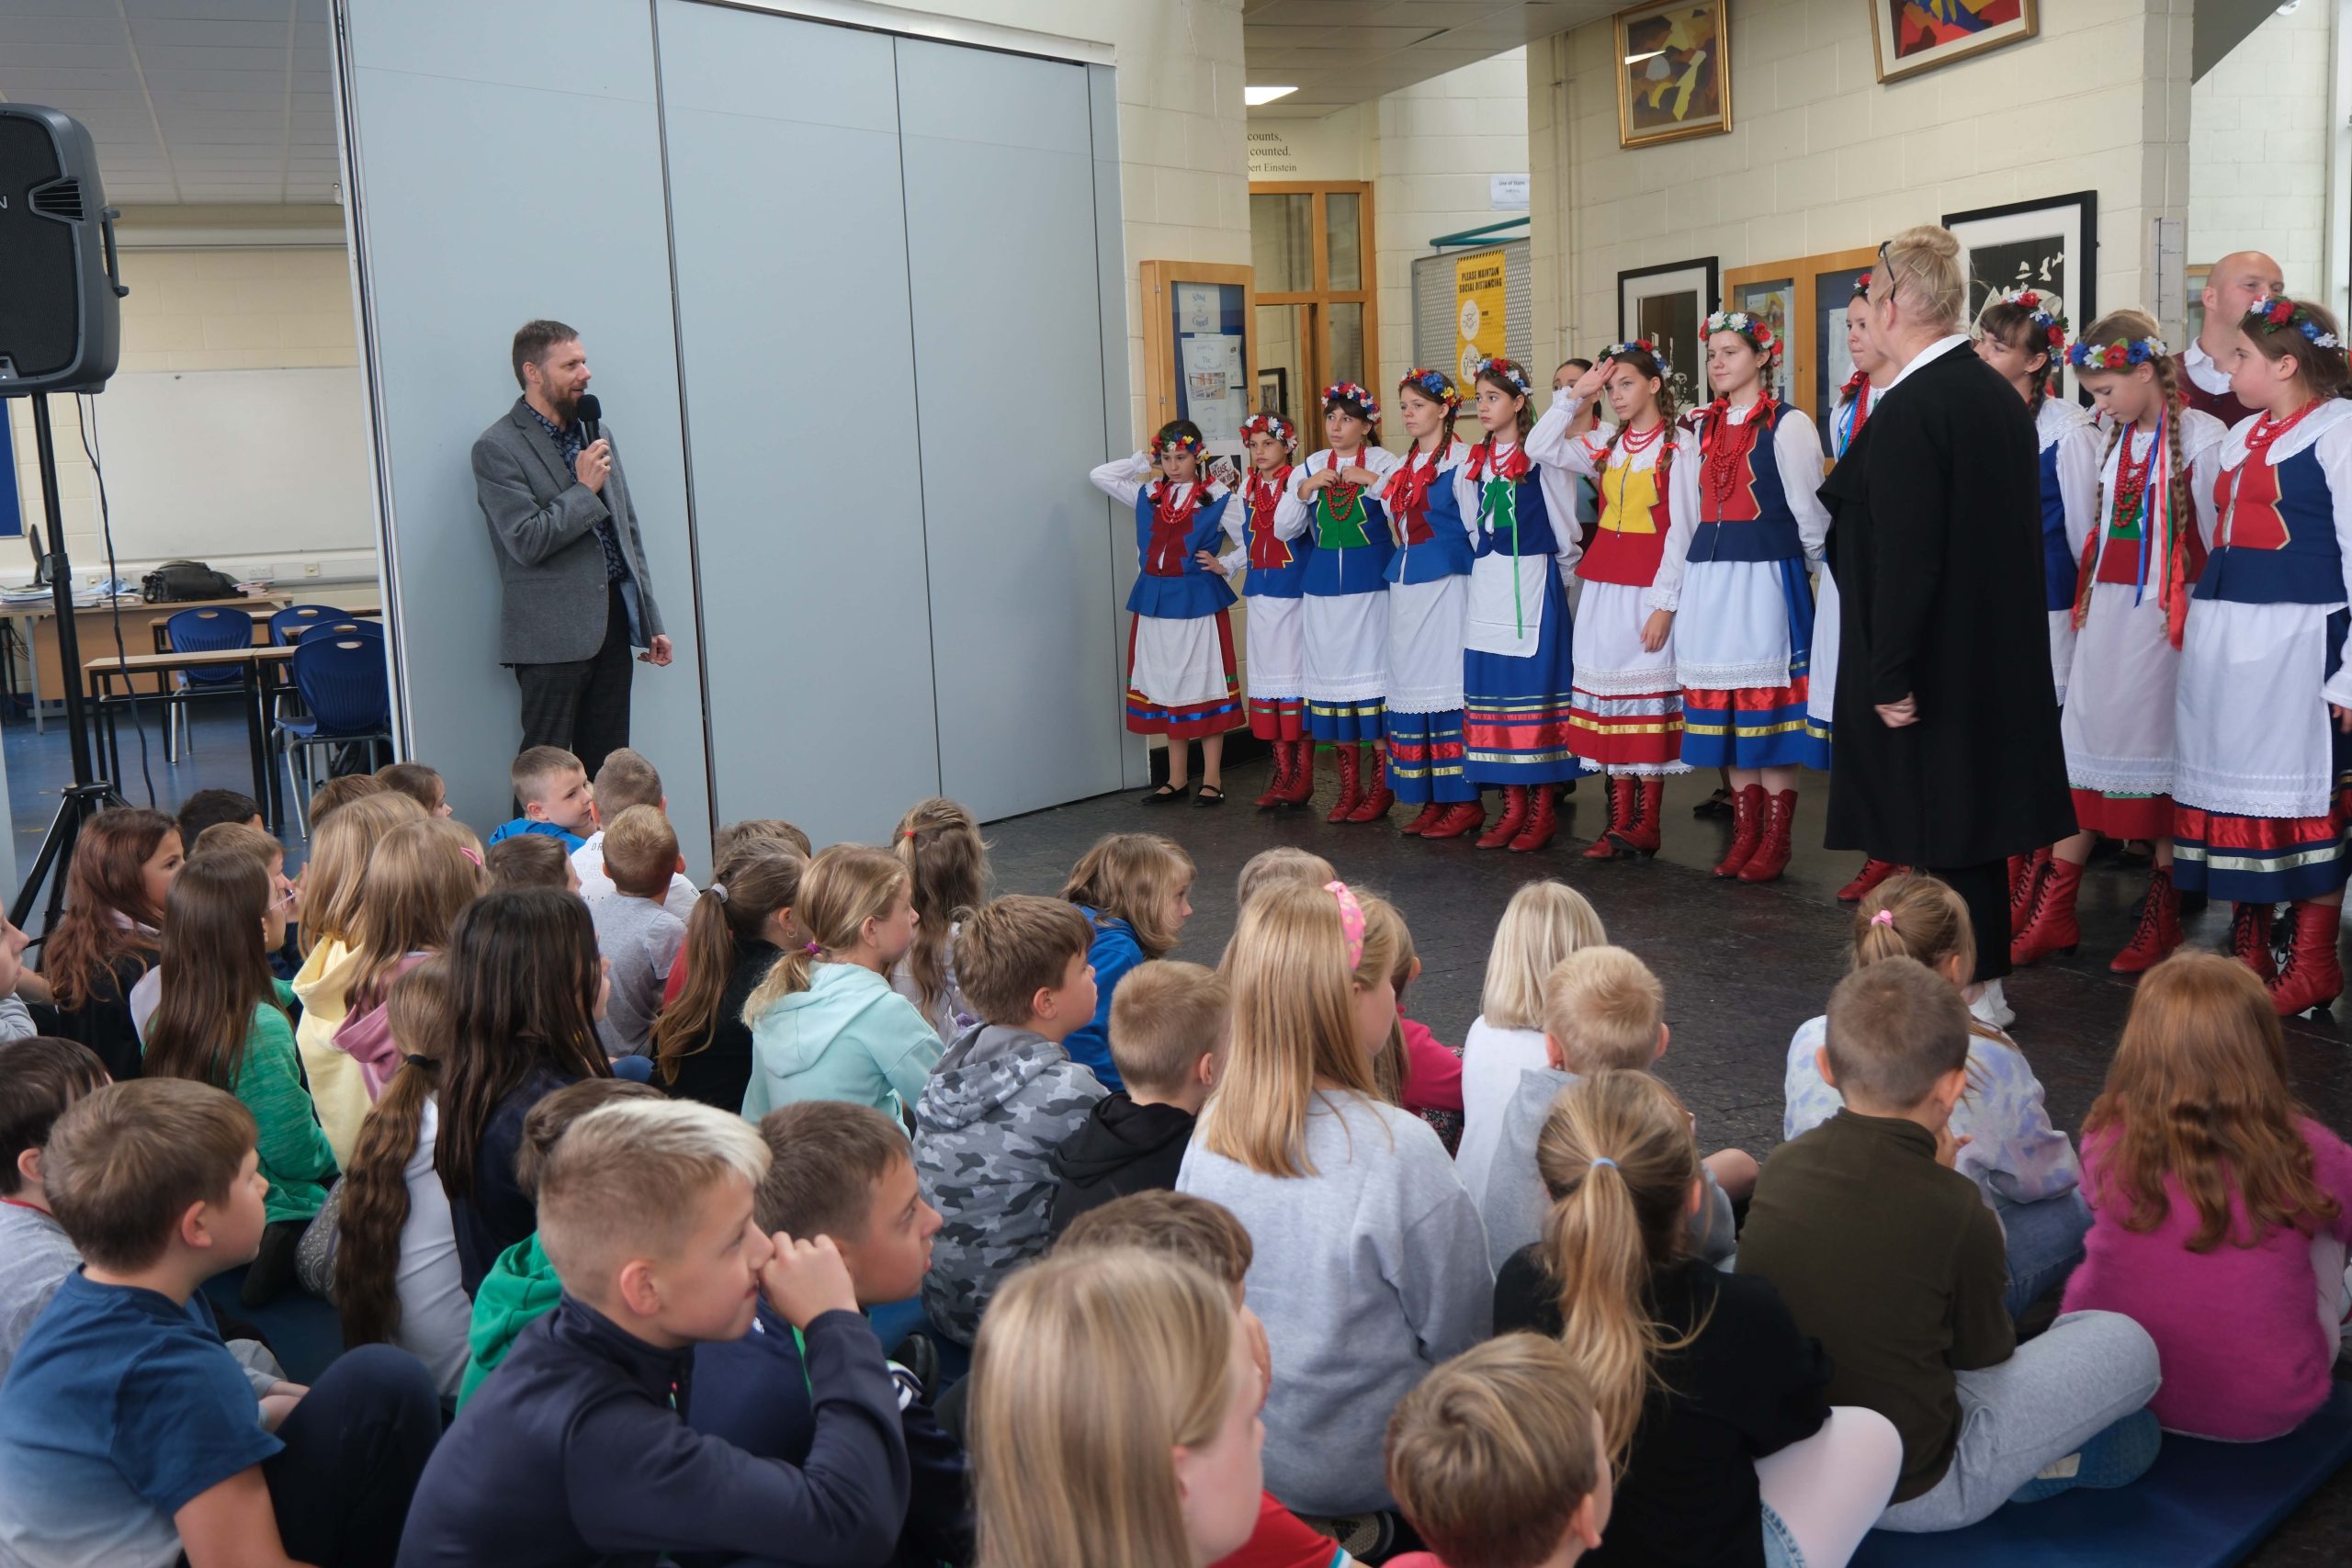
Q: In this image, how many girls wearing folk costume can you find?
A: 12